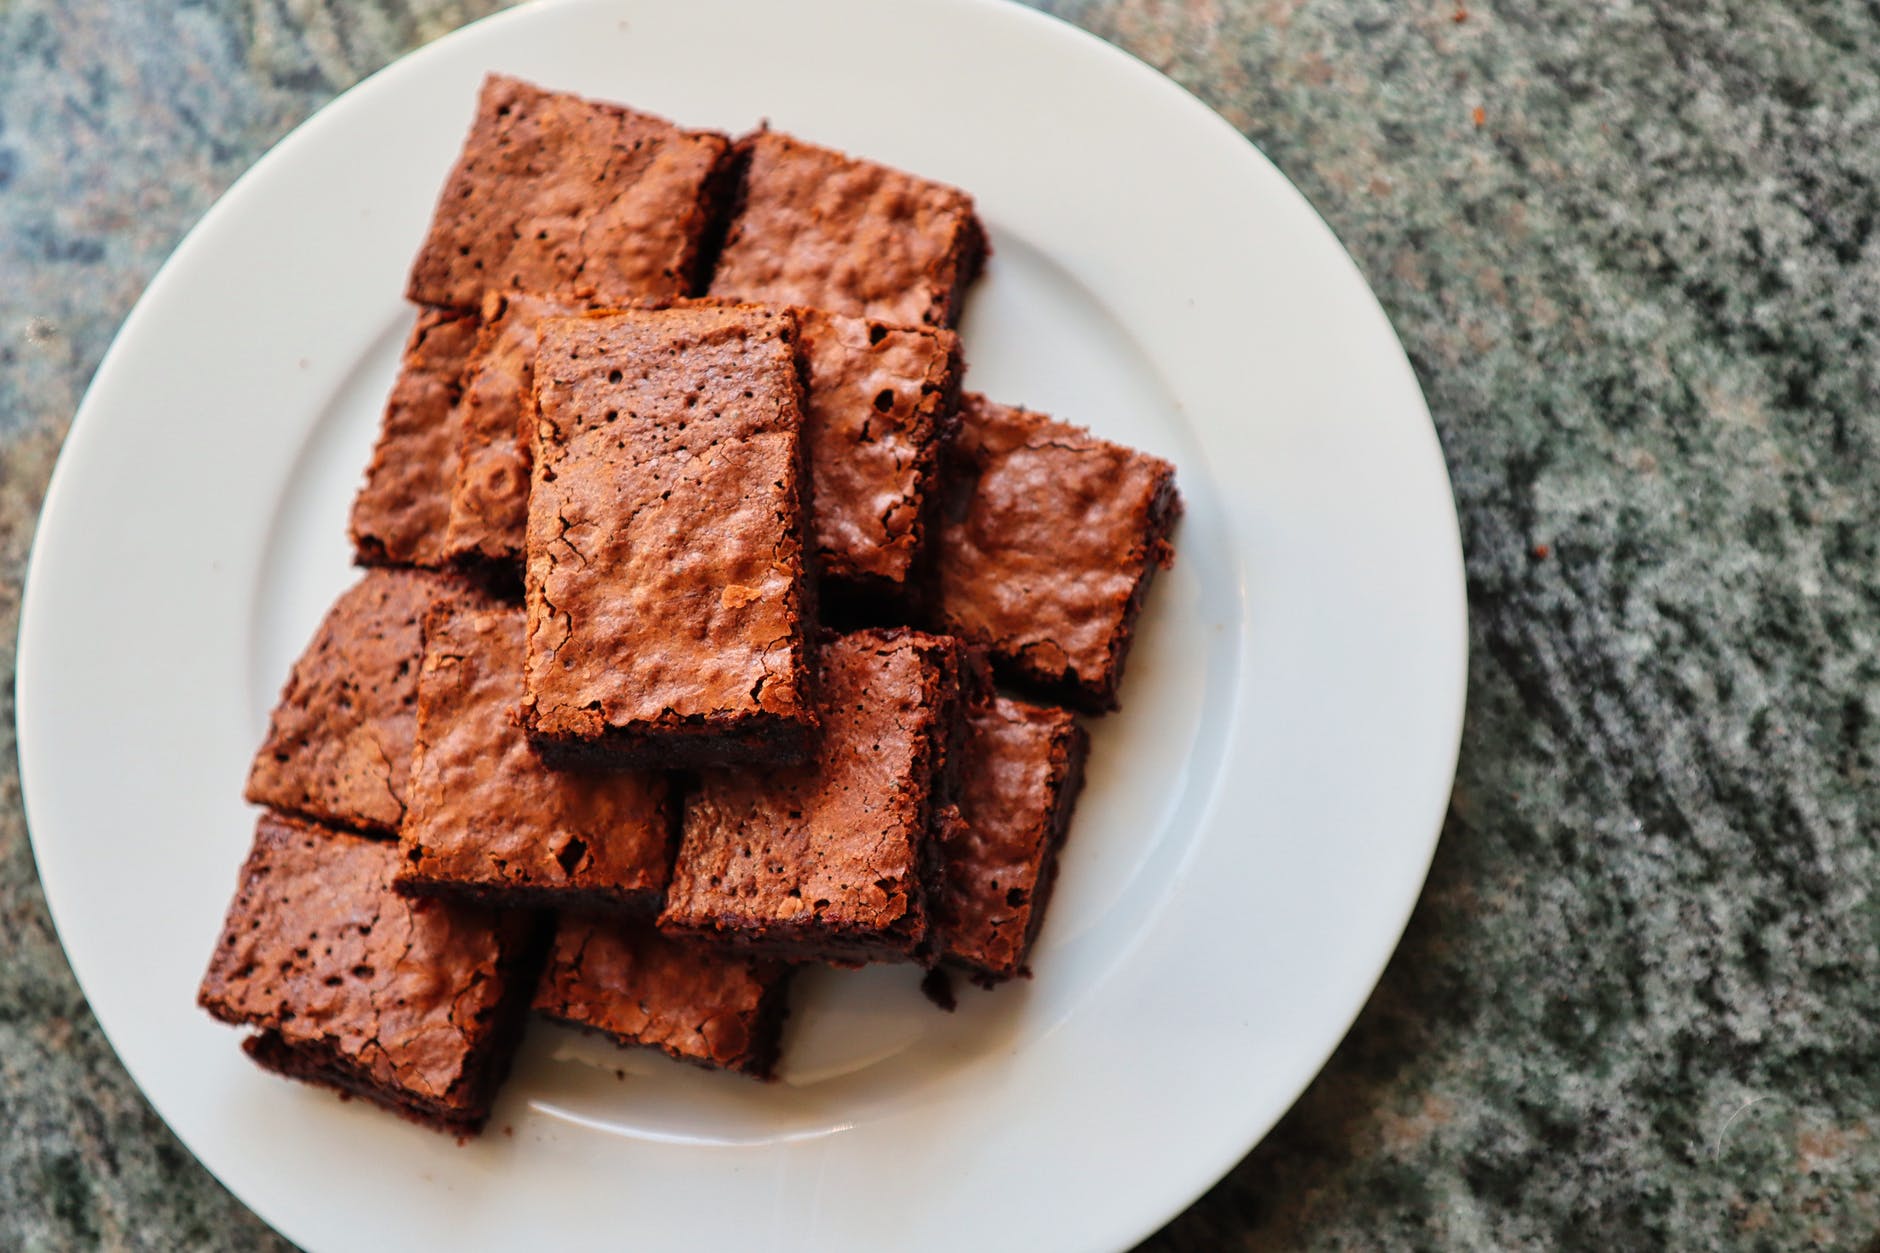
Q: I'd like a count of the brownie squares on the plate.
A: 13